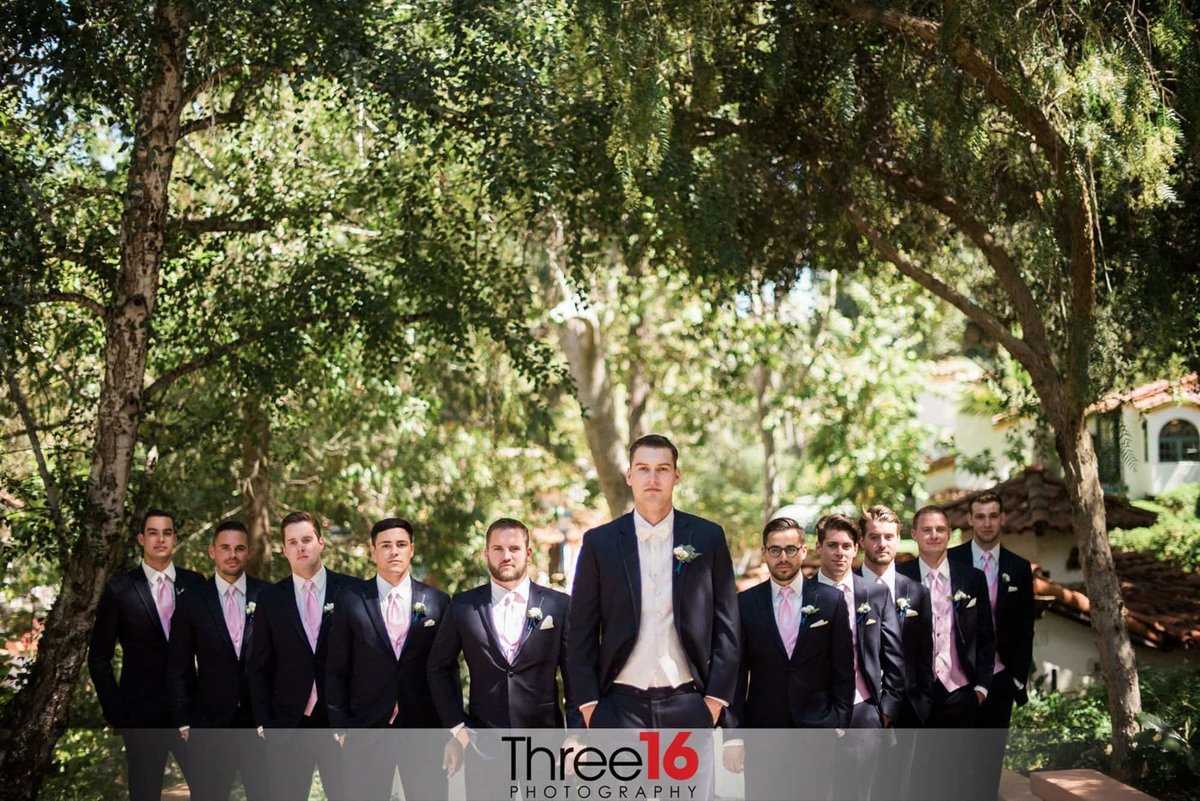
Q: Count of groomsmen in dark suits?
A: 10